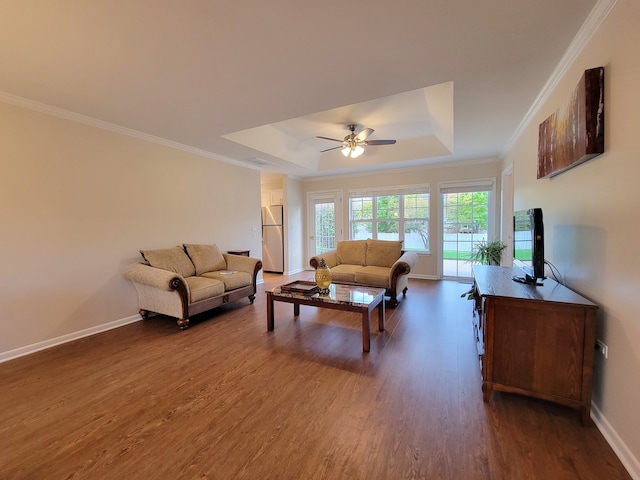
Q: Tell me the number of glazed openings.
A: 3